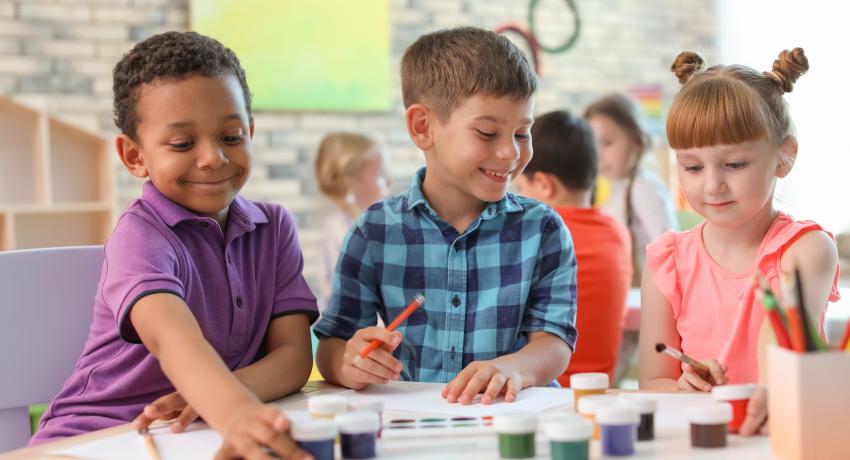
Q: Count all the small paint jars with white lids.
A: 12